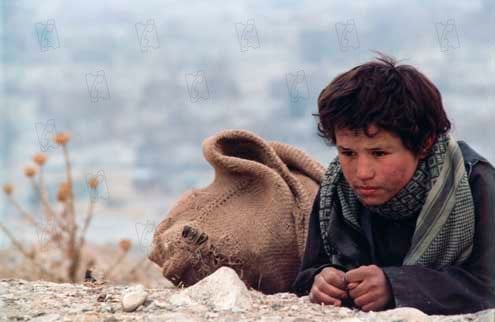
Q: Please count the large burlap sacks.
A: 1